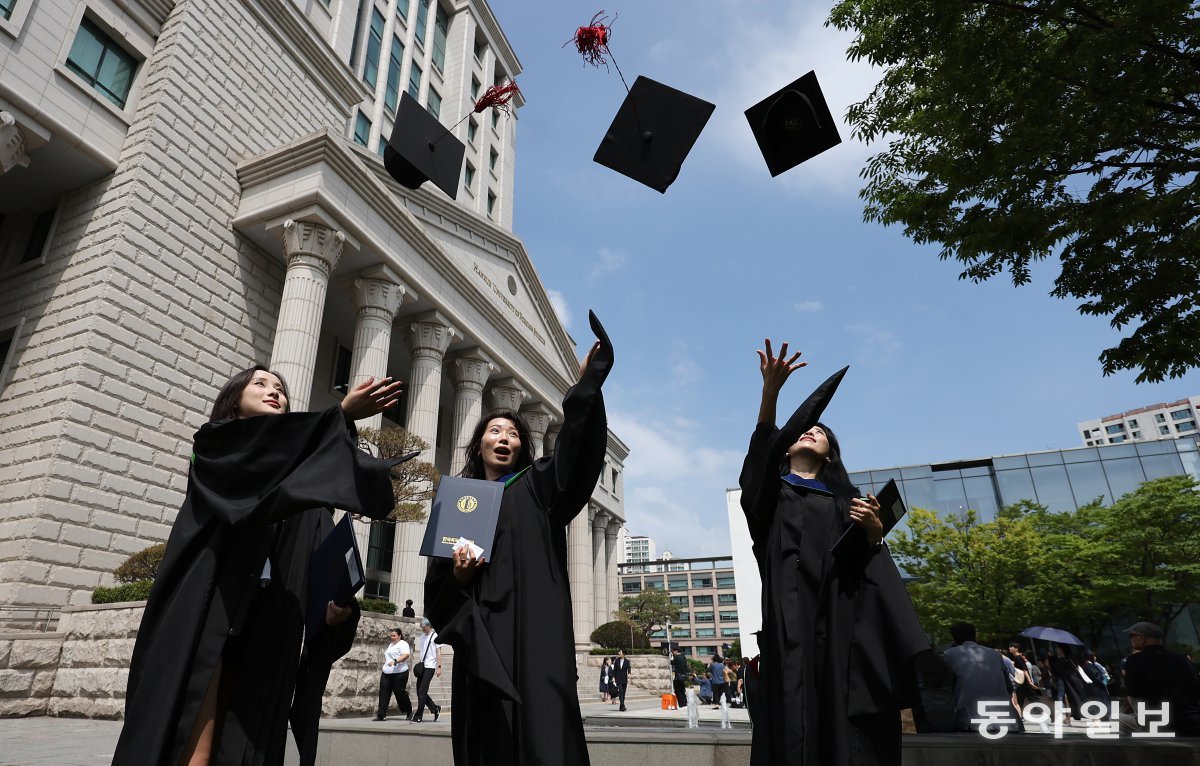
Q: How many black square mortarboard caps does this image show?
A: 3